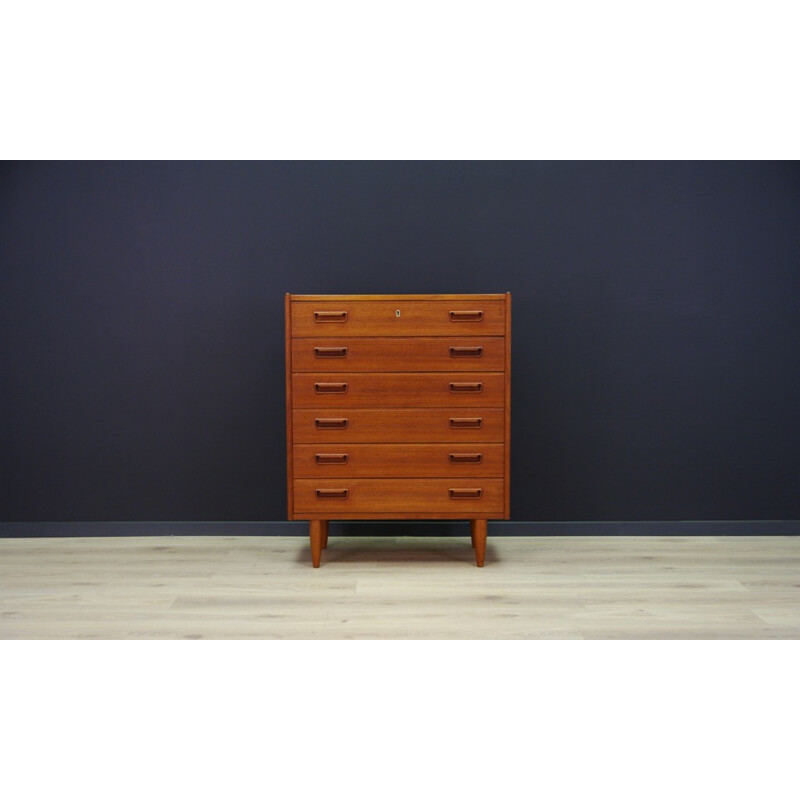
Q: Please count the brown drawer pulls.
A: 12